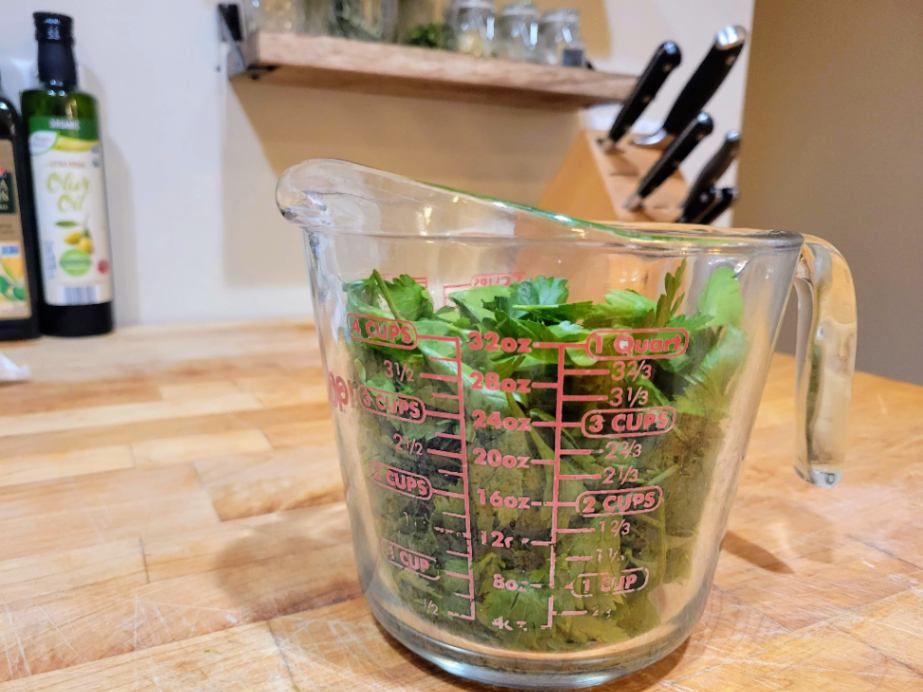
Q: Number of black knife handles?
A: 6